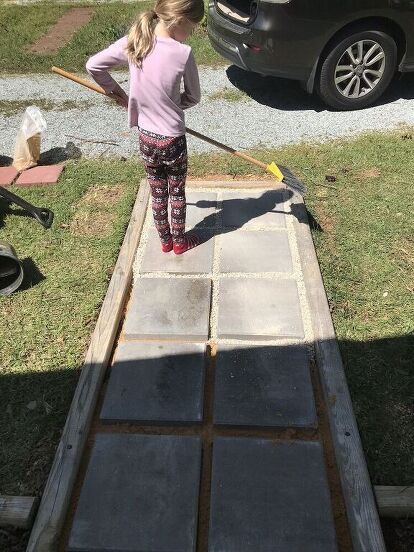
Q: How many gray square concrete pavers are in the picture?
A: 10